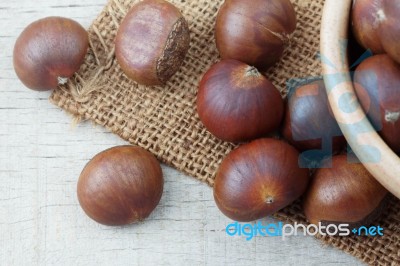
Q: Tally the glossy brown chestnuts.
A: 11